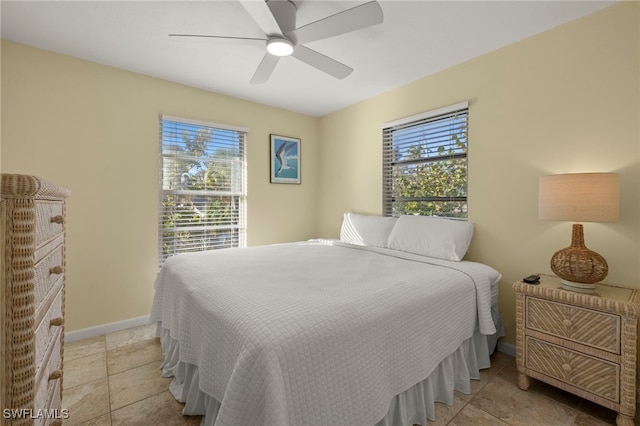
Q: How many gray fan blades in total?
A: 5